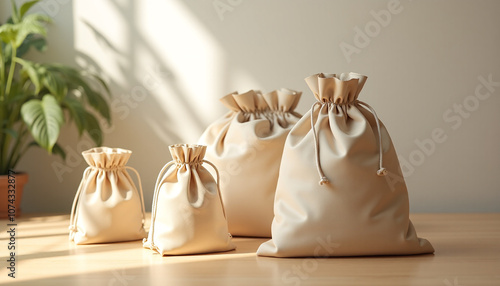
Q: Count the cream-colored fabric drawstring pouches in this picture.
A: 4